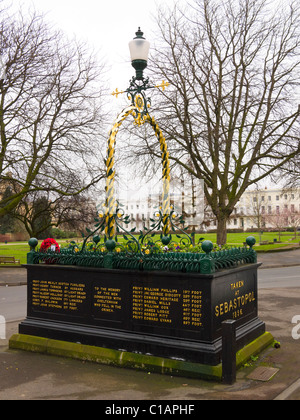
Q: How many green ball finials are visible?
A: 6